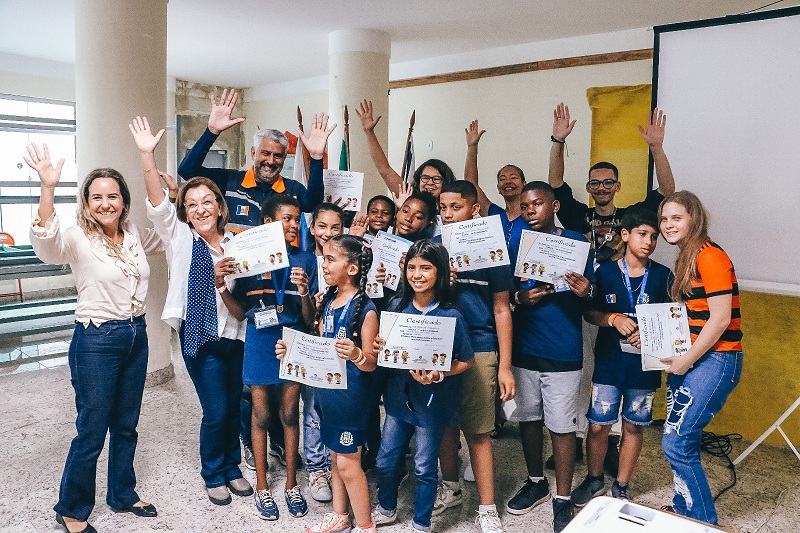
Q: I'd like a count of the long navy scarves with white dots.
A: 1